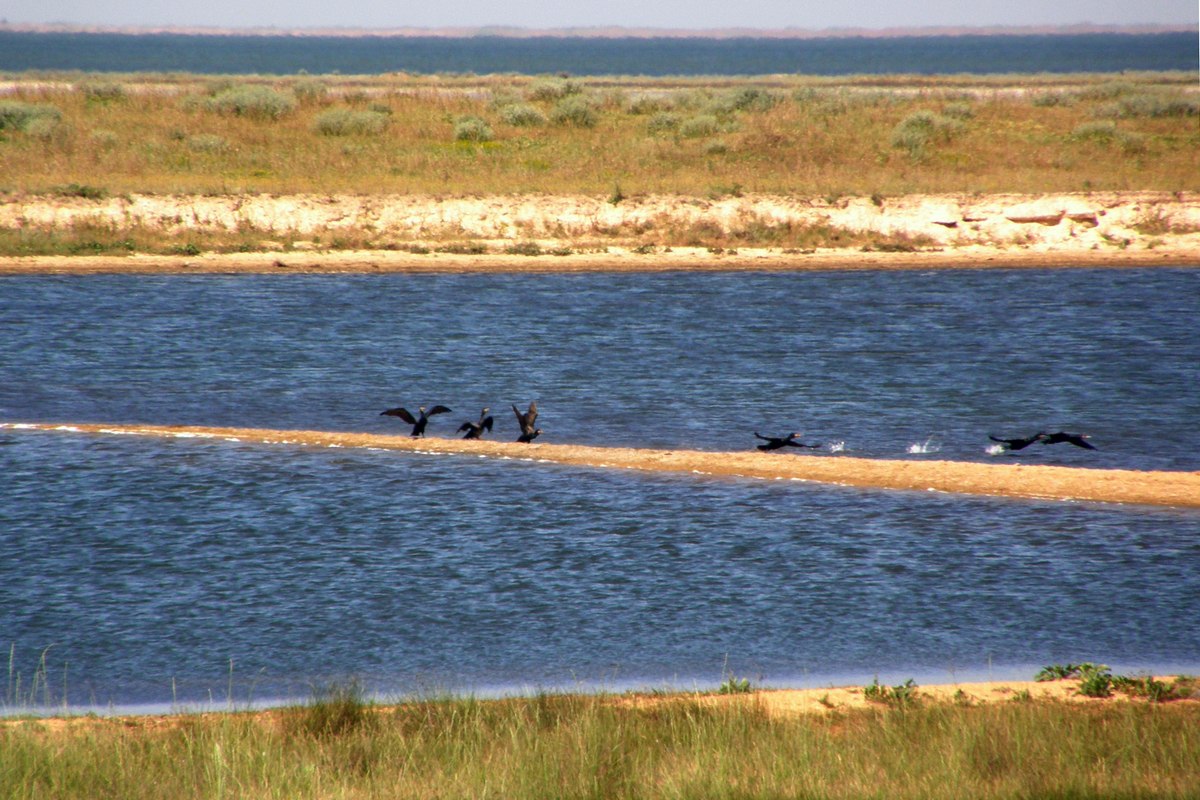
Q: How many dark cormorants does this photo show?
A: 6